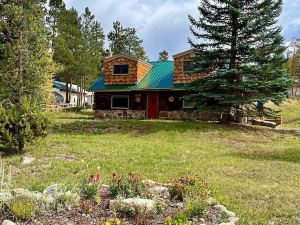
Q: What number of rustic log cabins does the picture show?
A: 1